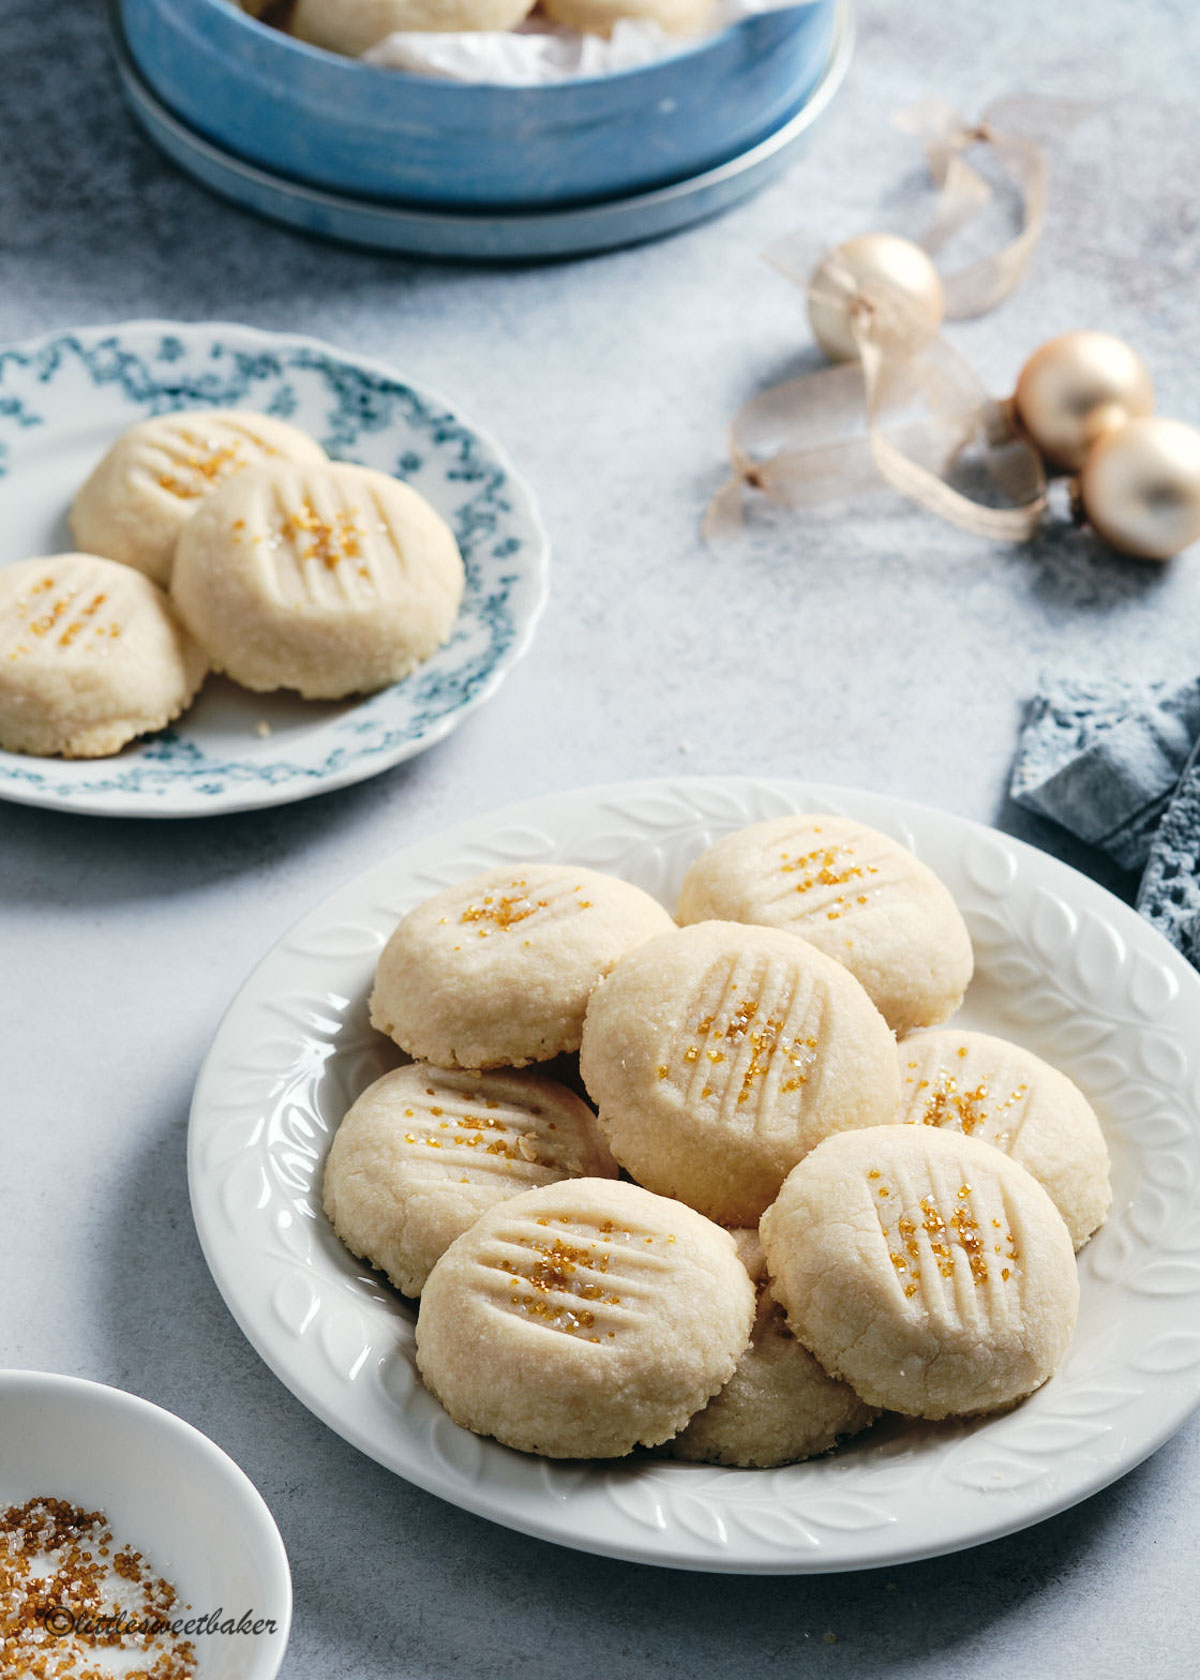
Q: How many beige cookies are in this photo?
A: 14